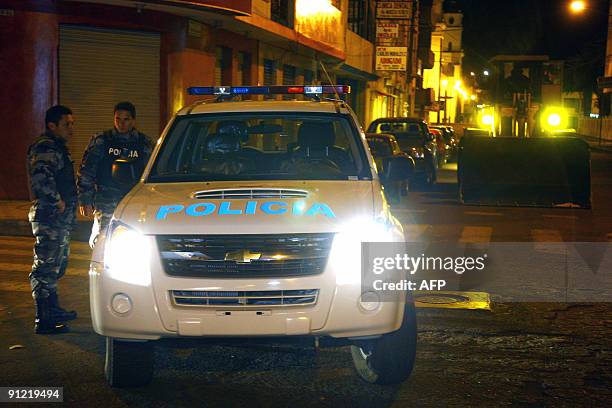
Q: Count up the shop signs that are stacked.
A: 3